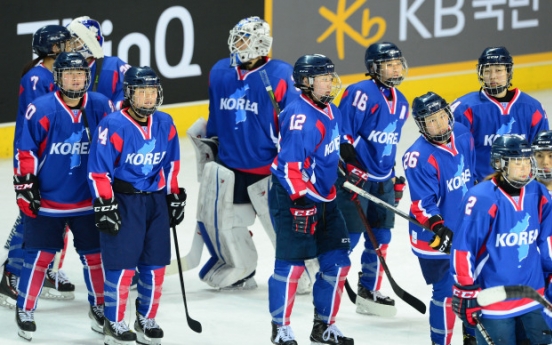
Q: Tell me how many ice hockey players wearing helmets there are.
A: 11